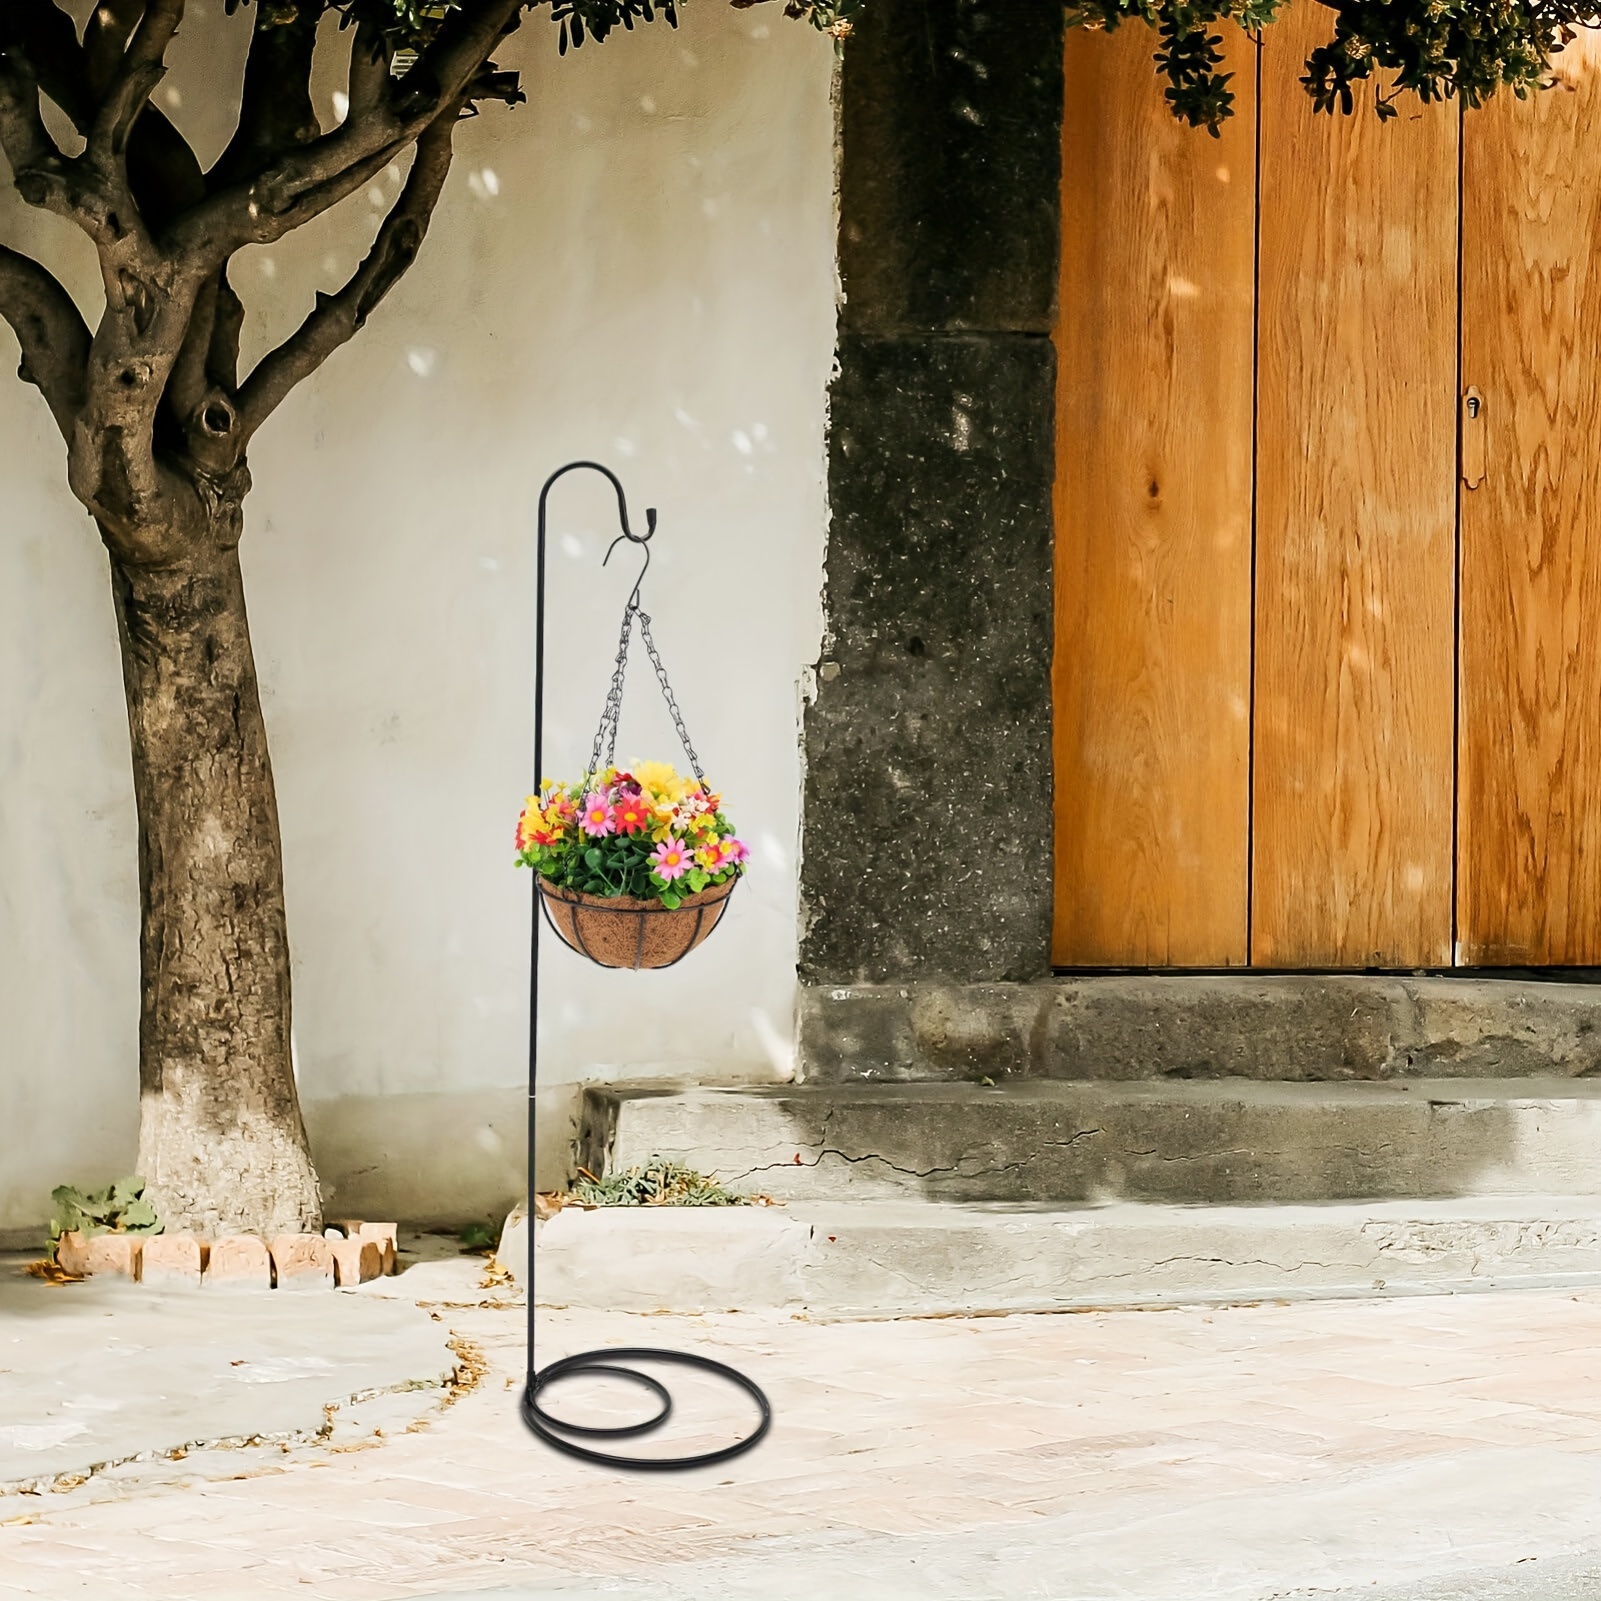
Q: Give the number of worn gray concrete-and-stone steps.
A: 3